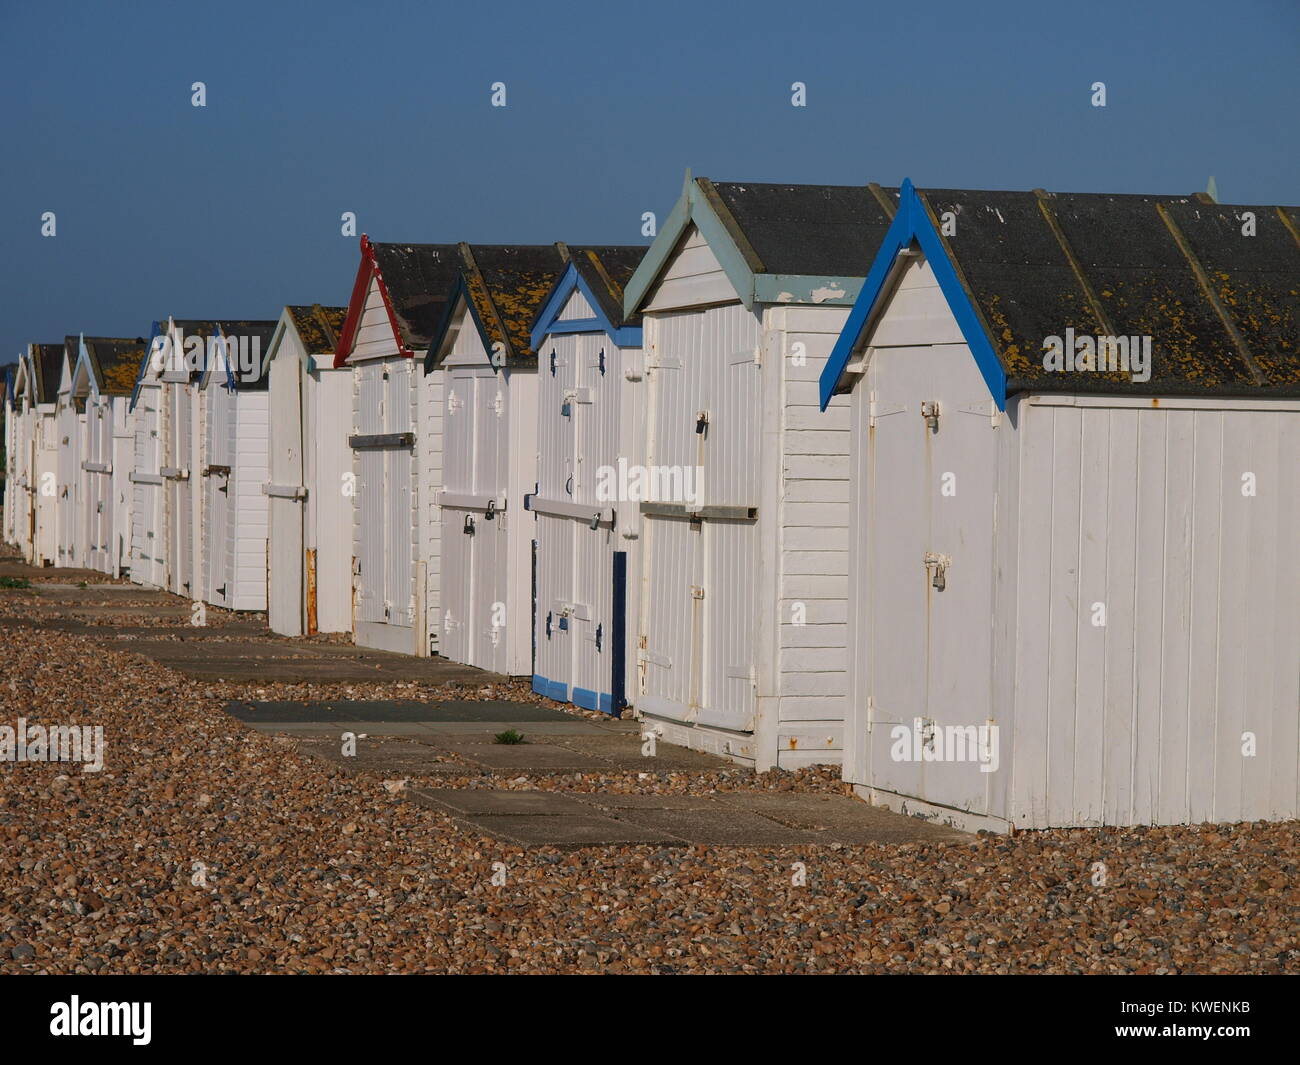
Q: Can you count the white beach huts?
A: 14